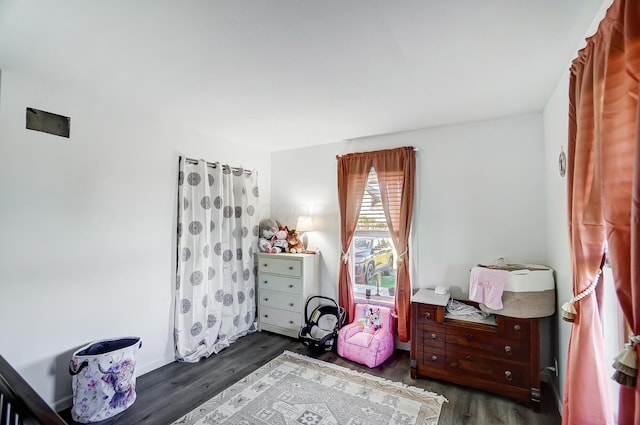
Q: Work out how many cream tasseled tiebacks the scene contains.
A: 4